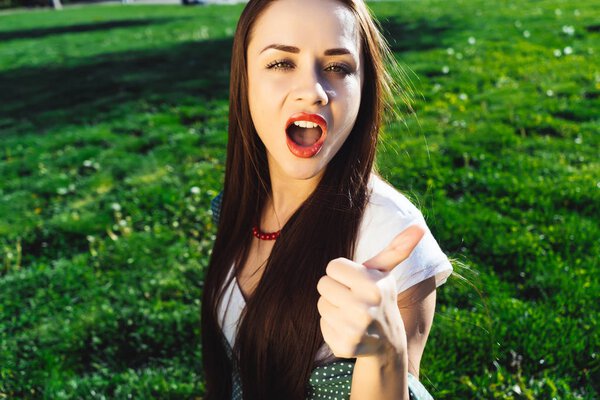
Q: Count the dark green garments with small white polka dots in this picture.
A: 1